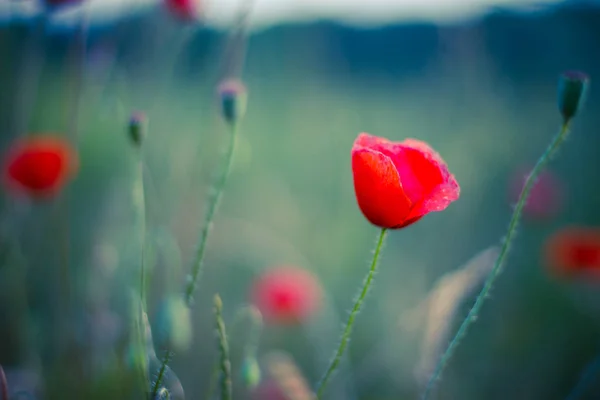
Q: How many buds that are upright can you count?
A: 3